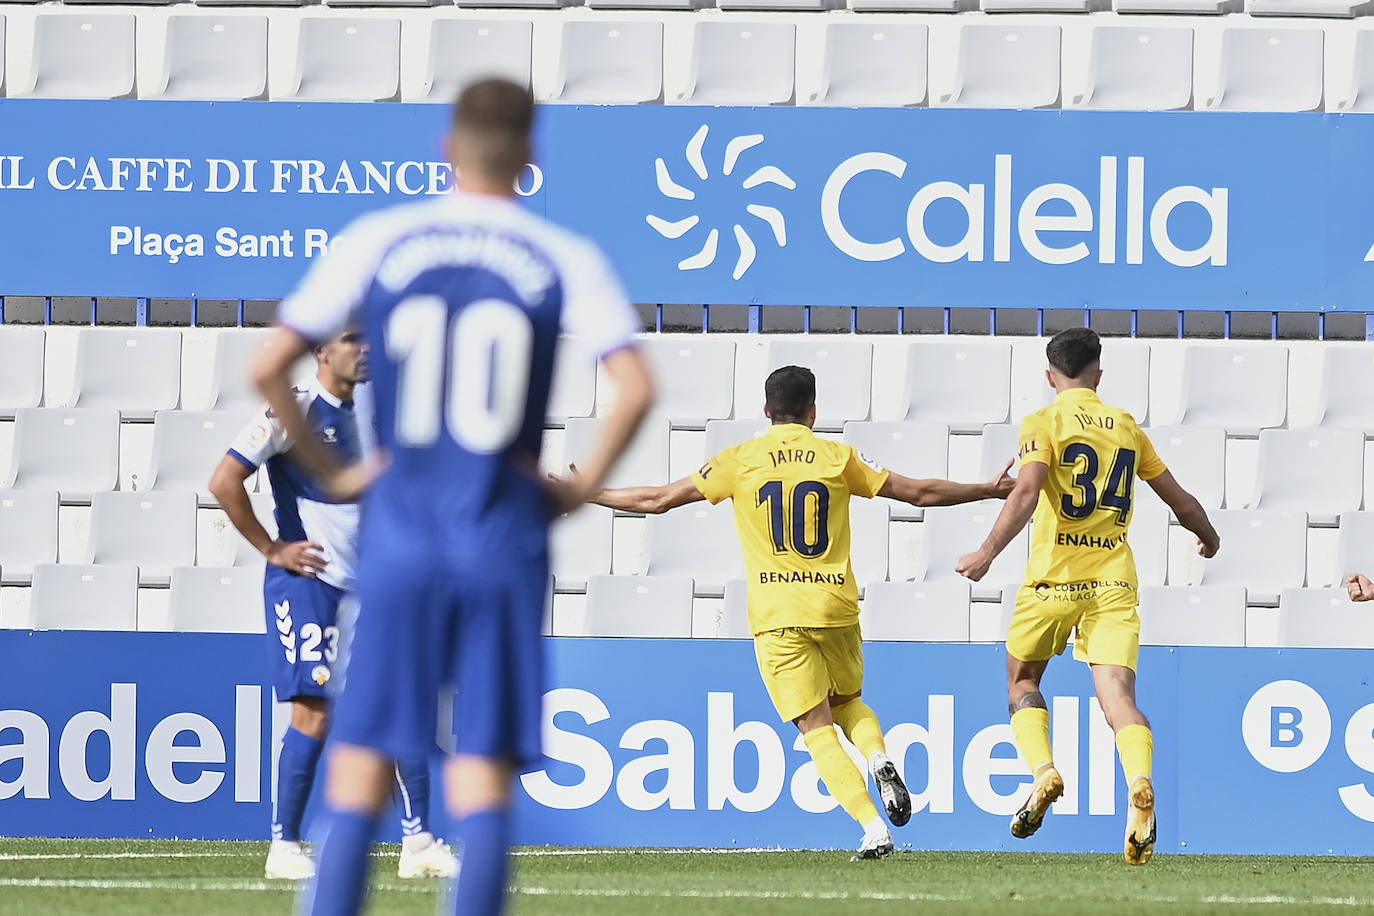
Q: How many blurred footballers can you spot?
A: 1